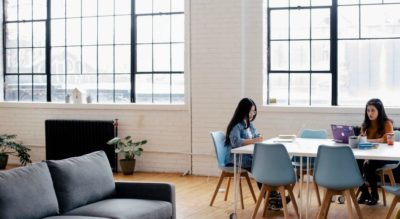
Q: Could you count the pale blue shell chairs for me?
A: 6